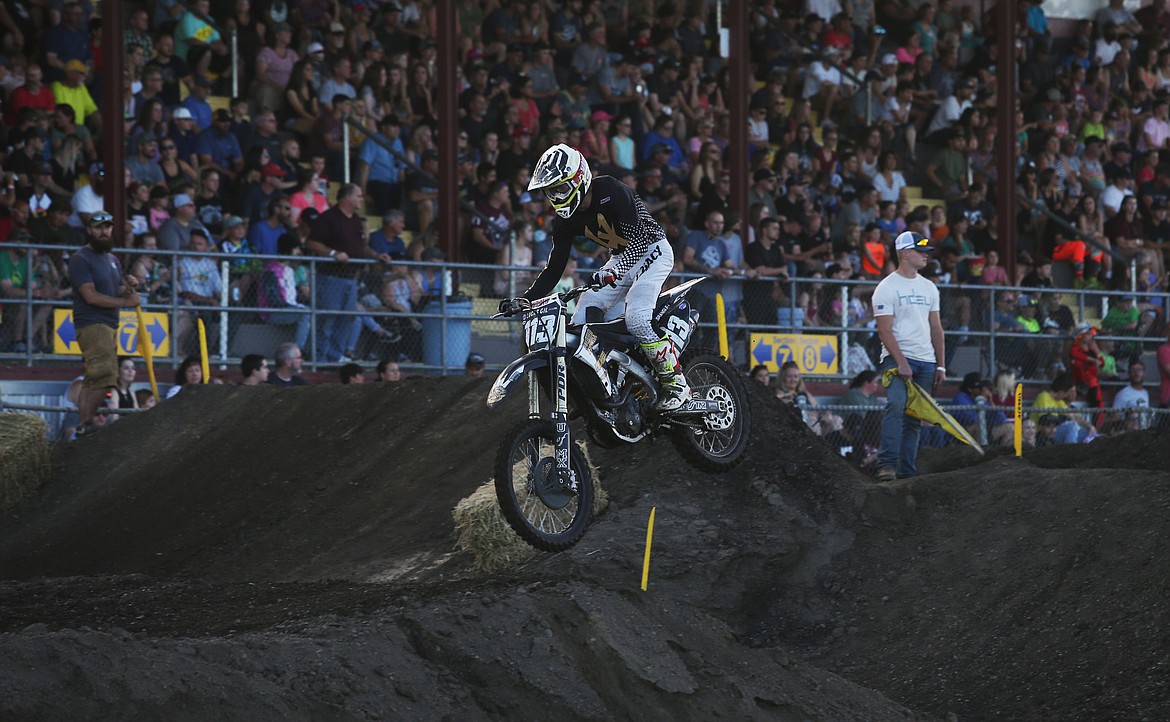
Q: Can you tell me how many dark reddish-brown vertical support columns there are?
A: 4